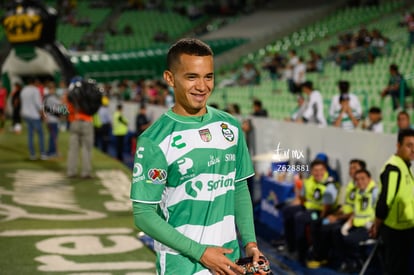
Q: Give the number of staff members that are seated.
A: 3